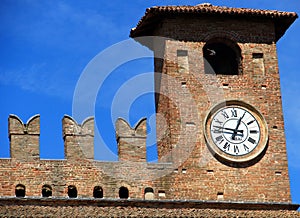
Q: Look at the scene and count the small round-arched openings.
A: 6